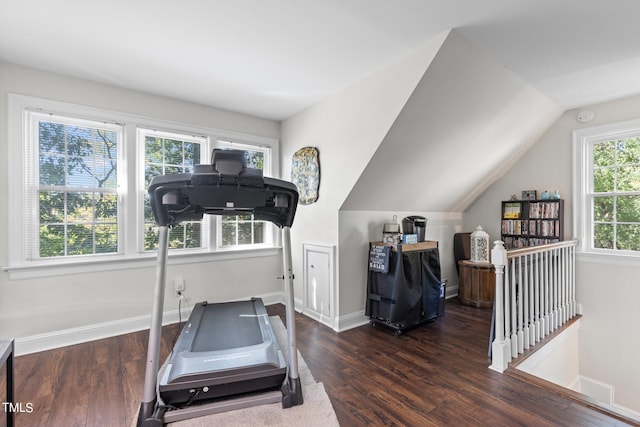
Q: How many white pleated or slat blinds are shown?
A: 3